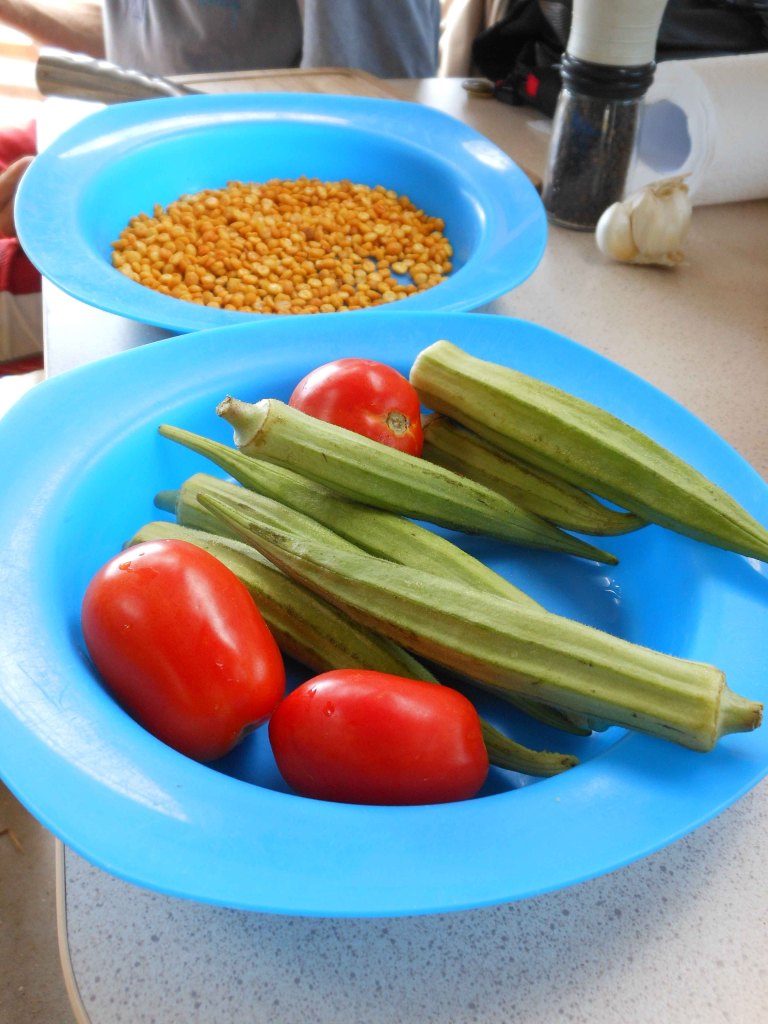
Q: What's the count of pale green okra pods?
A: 7